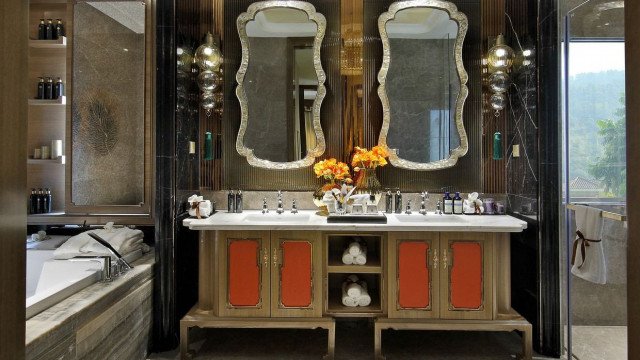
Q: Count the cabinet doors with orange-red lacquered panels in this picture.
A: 4